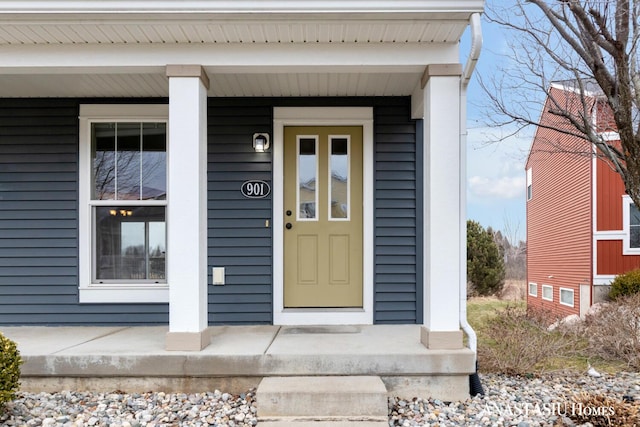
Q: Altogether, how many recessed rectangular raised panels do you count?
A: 2